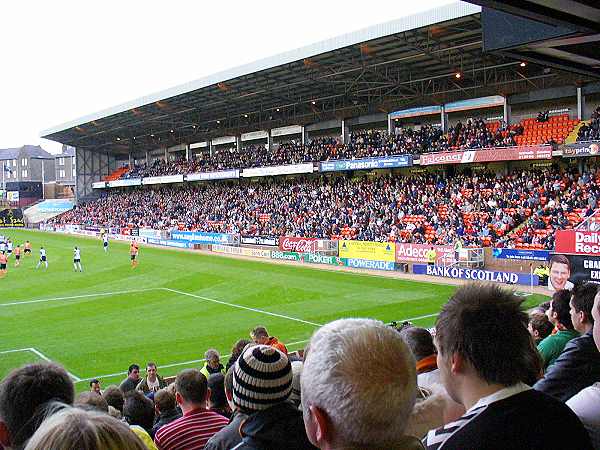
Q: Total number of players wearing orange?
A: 4